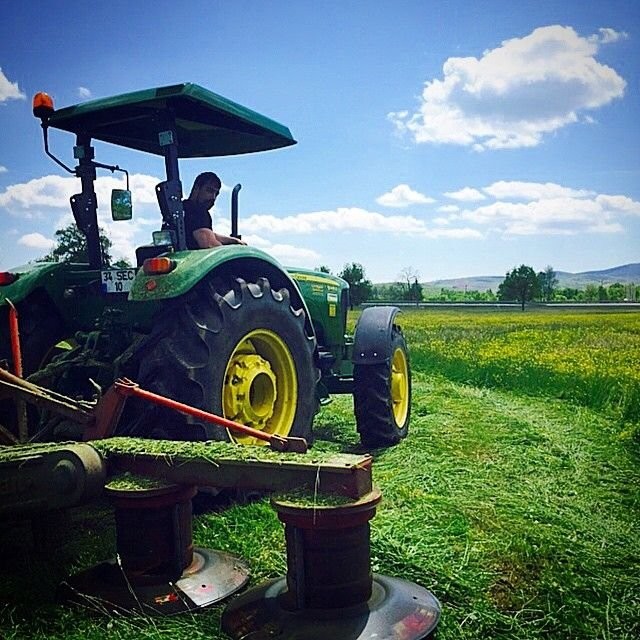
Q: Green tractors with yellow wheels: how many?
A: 1